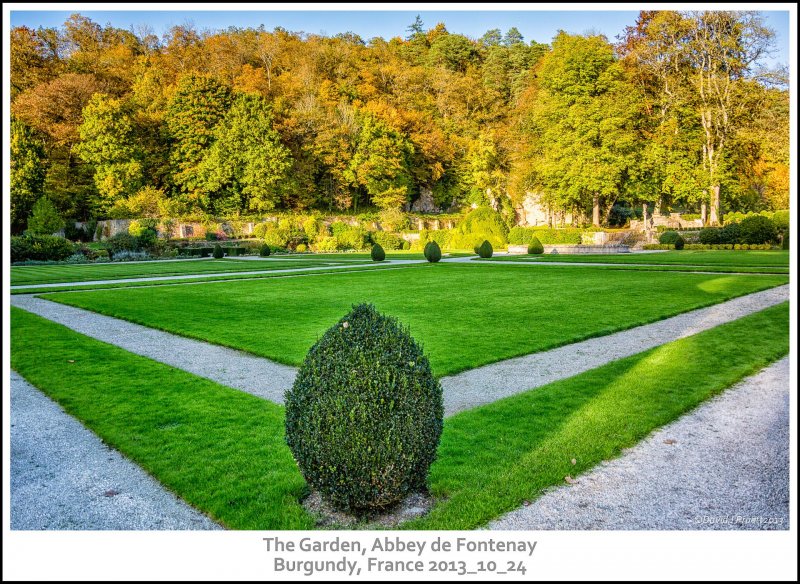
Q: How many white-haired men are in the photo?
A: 0